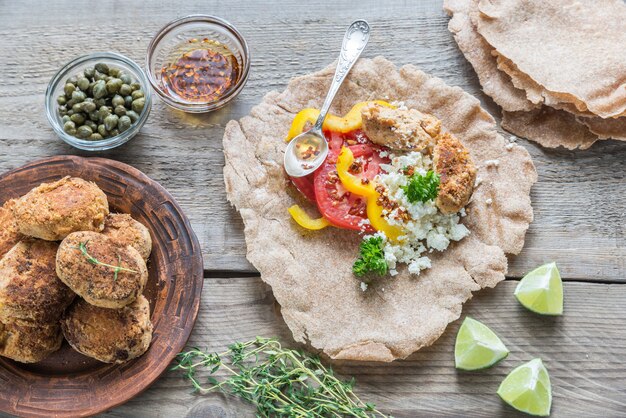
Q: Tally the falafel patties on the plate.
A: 7